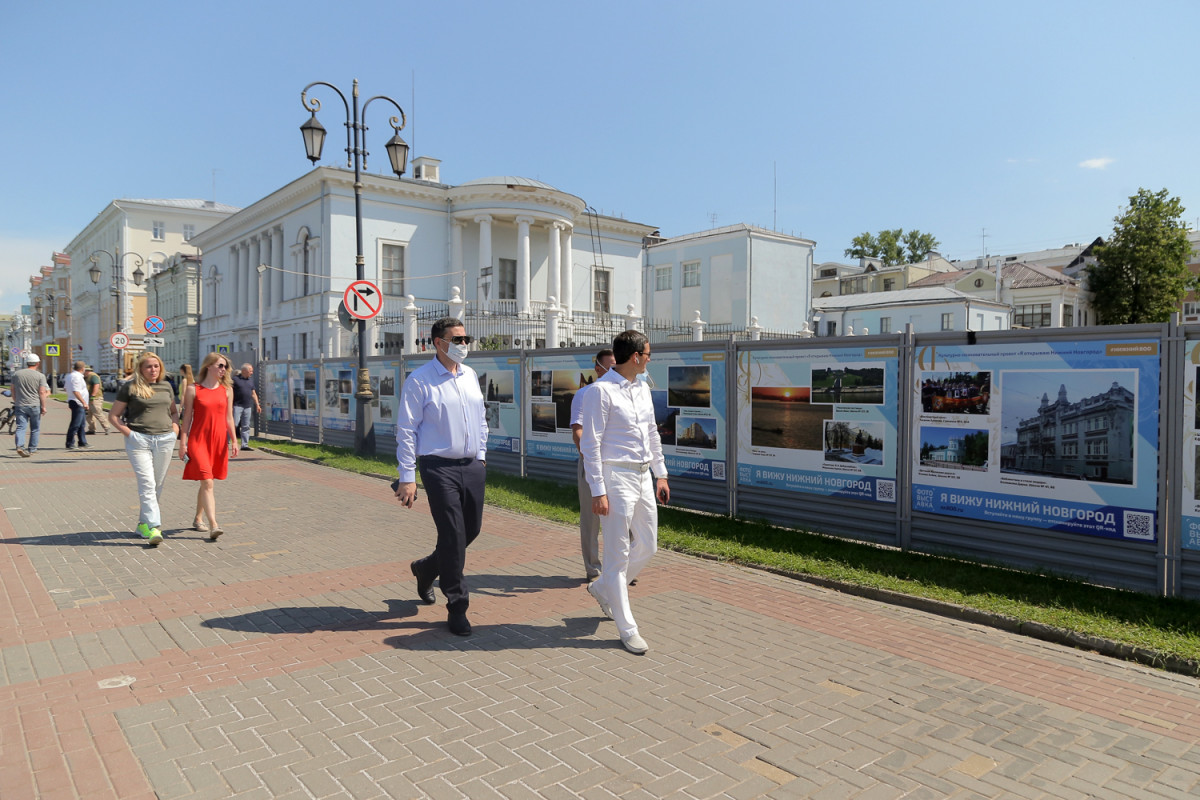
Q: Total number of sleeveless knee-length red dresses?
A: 1